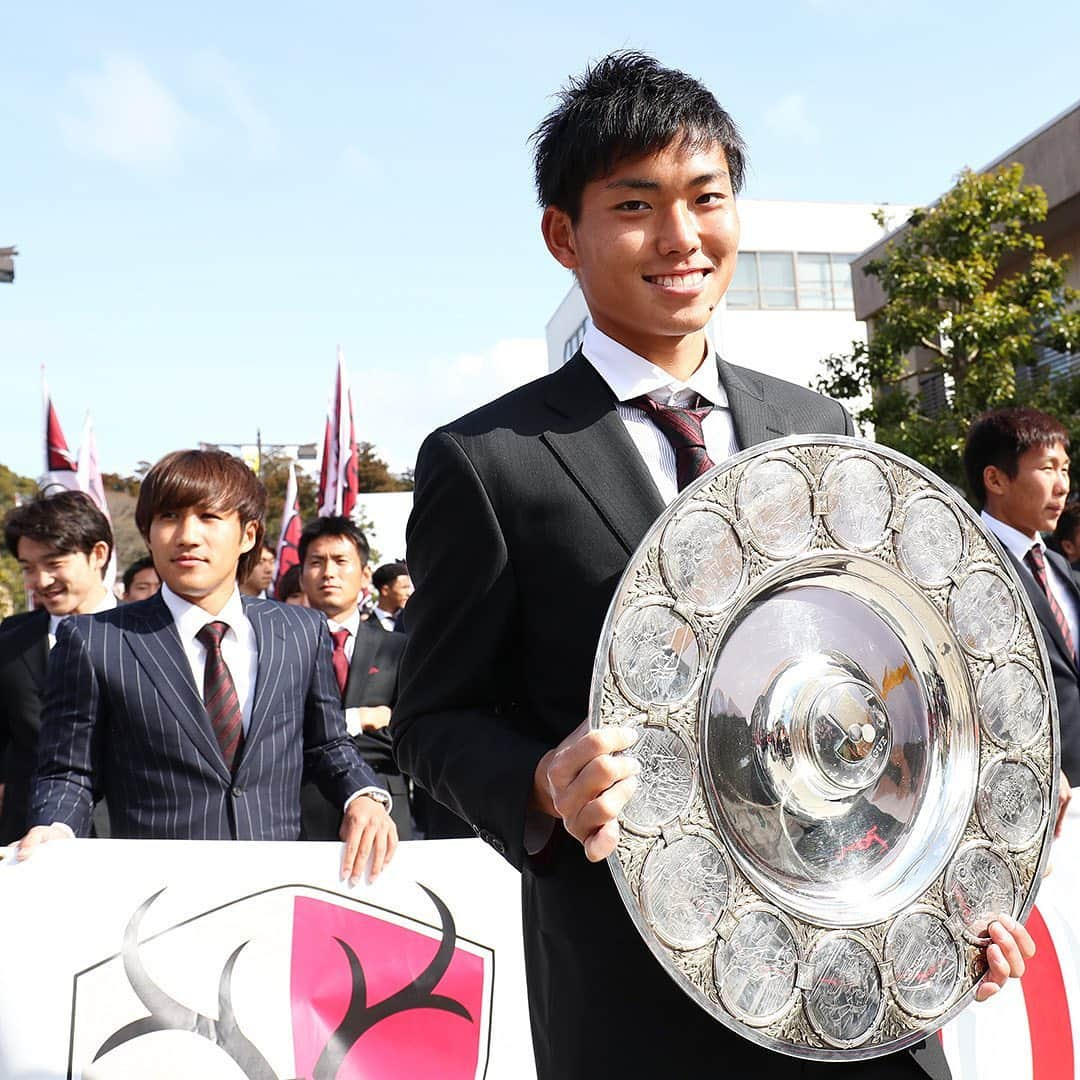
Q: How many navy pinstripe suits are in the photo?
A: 1